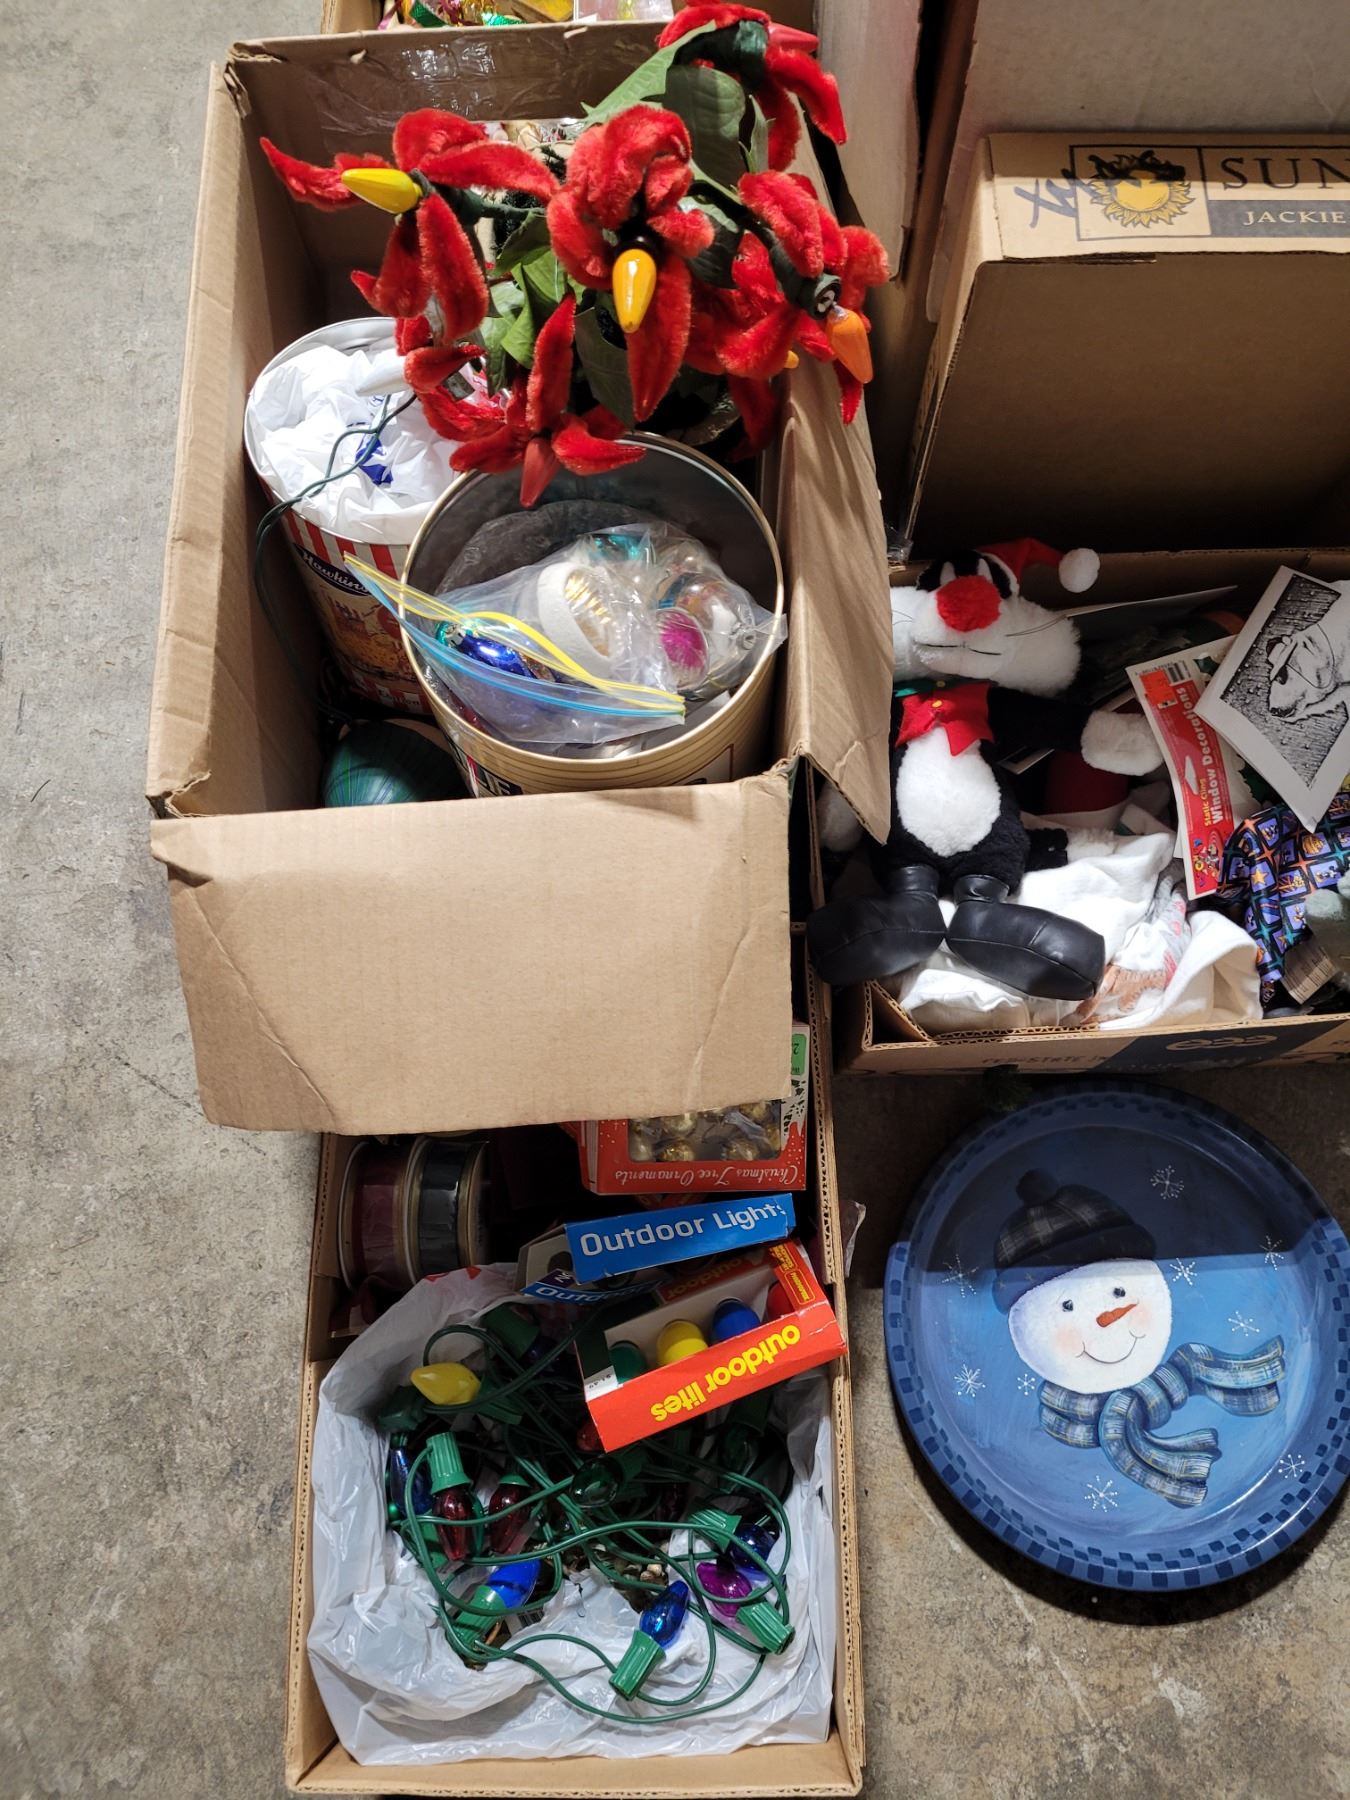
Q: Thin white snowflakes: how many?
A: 9